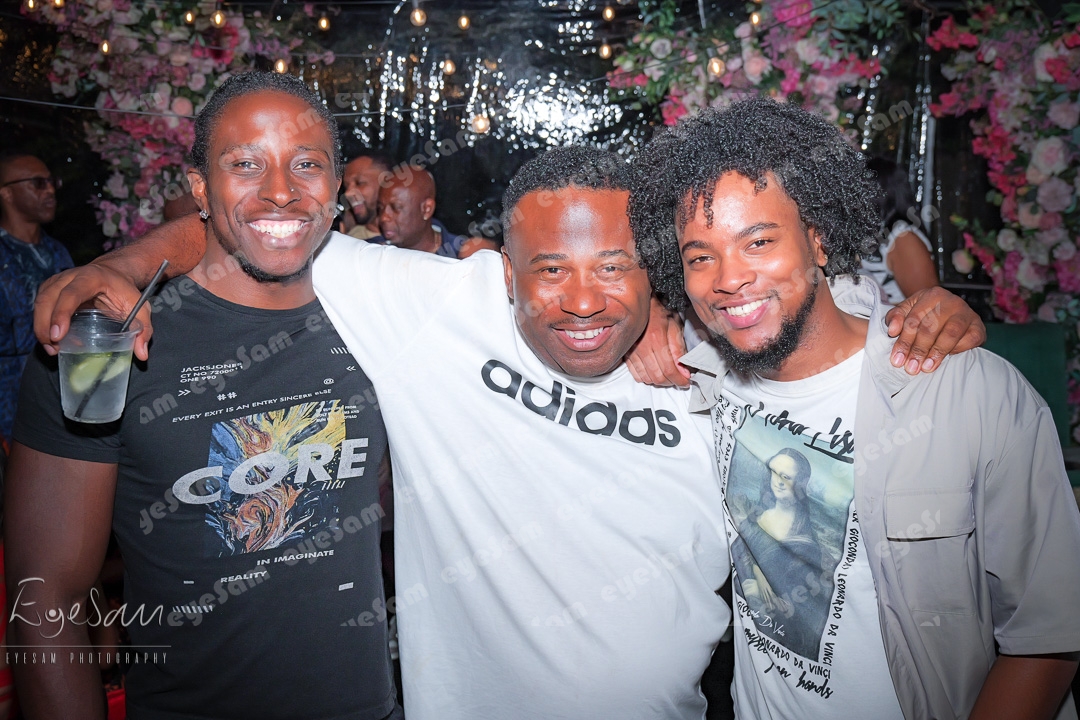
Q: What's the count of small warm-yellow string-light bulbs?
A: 15